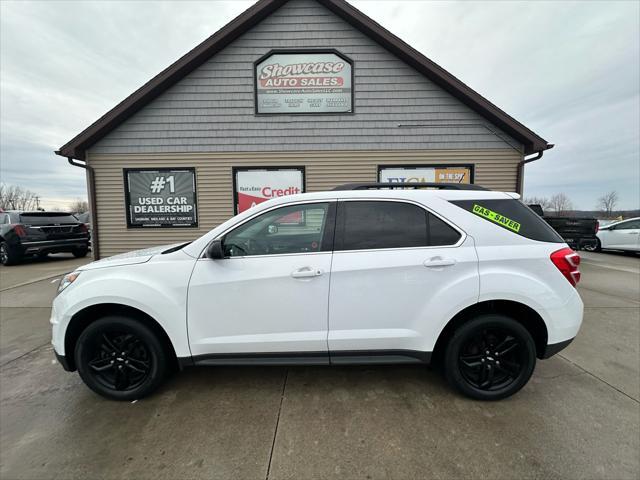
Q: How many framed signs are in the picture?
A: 4